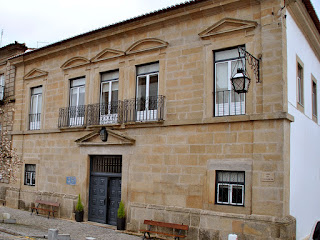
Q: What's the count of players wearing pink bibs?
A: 0